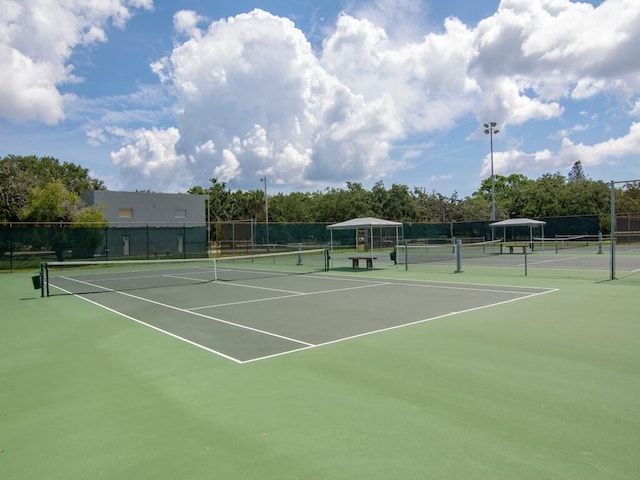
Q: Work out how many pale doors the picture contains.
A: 2